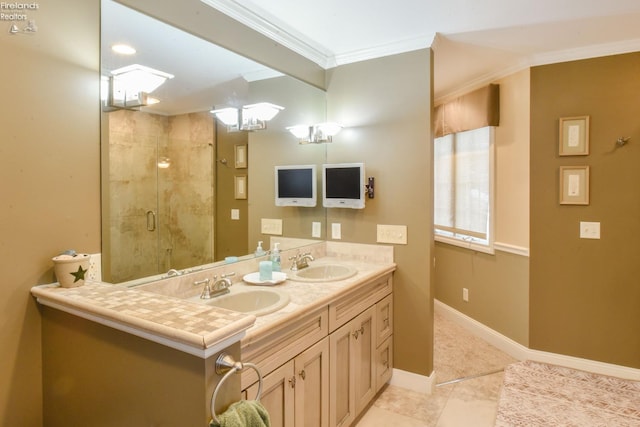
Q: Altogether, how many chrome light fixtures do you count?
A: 3